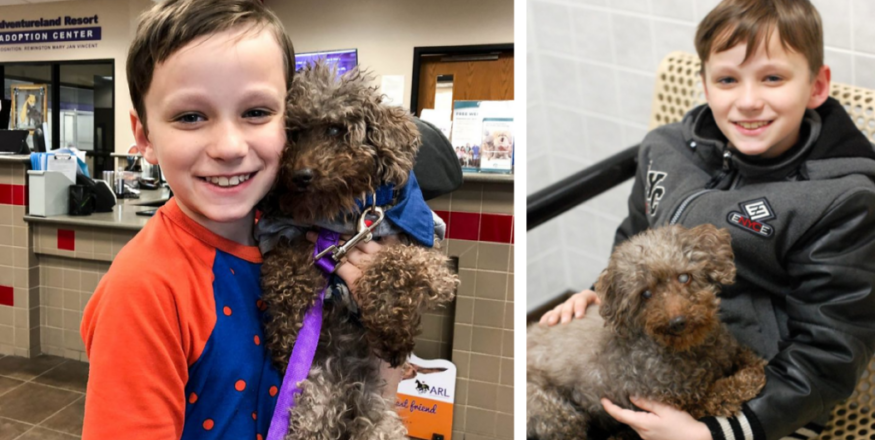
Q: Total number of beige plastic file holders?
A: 1